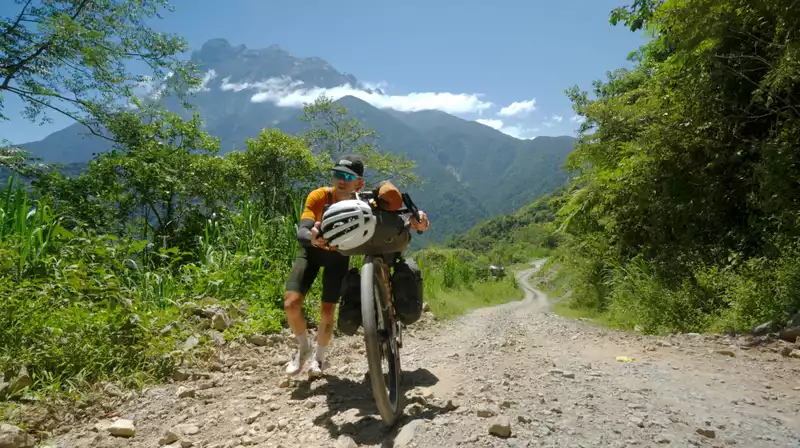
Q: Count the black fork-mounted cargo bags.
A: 2